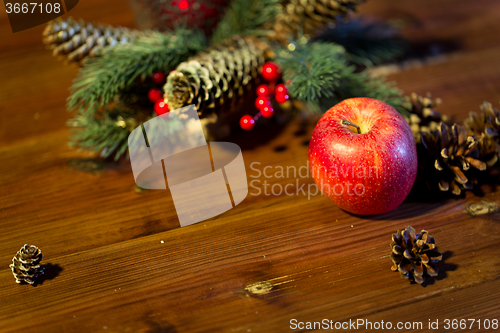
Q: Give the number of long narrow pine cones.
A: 3